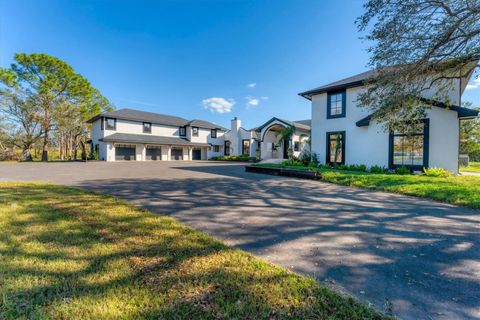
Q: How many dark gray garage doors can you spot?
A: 4